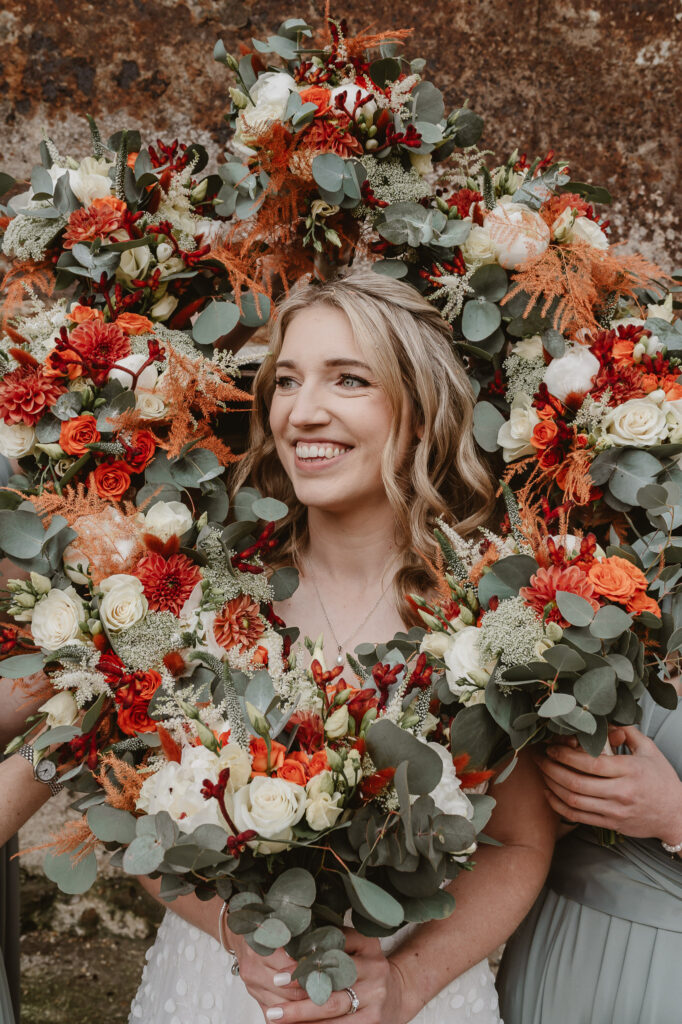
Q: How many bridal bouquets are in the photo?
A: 8